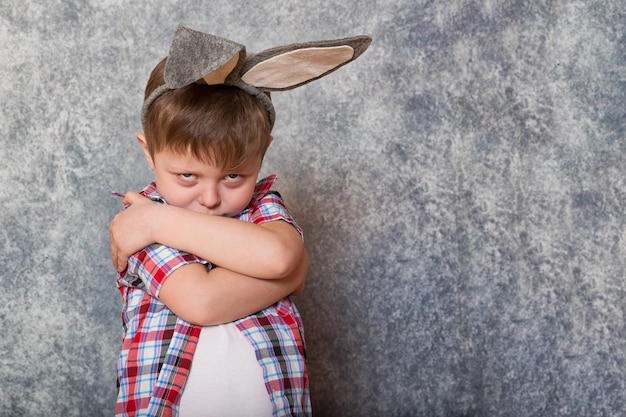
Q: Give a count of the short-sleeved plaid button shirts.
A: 1